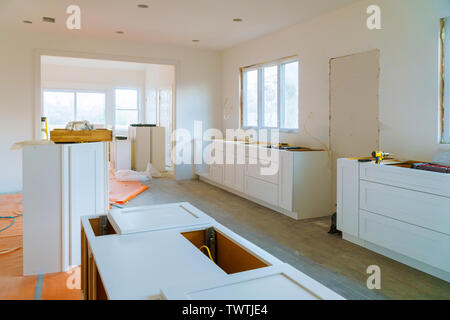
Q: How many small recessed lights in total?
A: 5